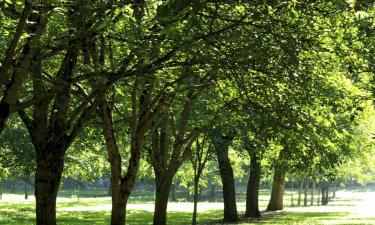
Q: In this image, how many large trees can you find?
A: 6